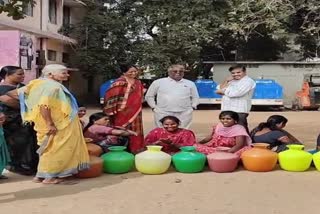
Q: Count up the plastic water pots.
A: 9